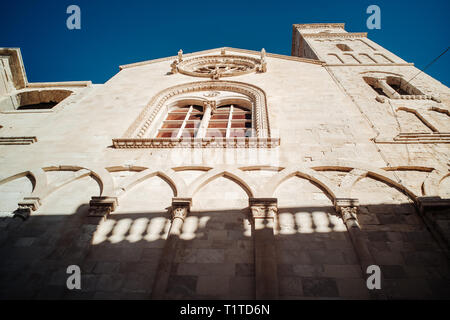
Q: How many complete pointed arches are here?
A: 5